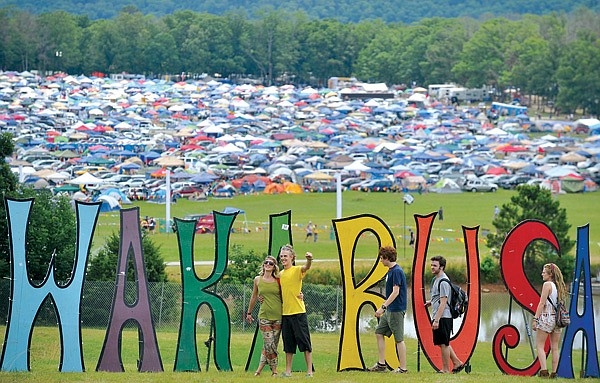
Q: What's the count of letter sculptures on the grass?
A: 8